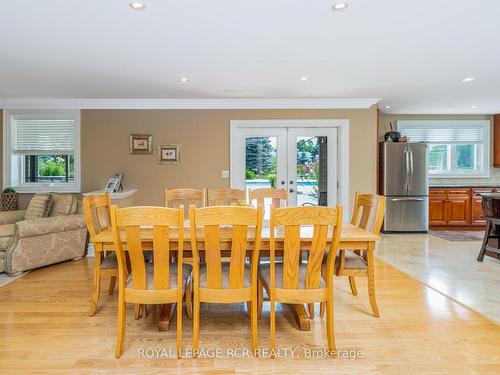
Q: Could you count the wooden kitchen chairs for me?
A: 8